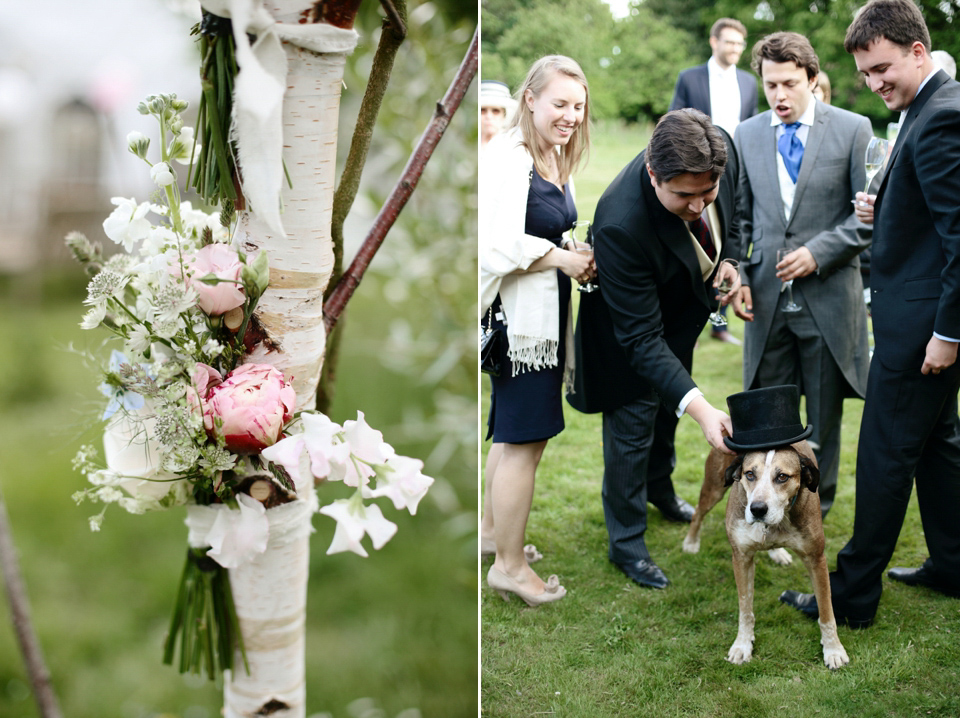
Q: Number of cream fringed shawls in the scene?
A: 1